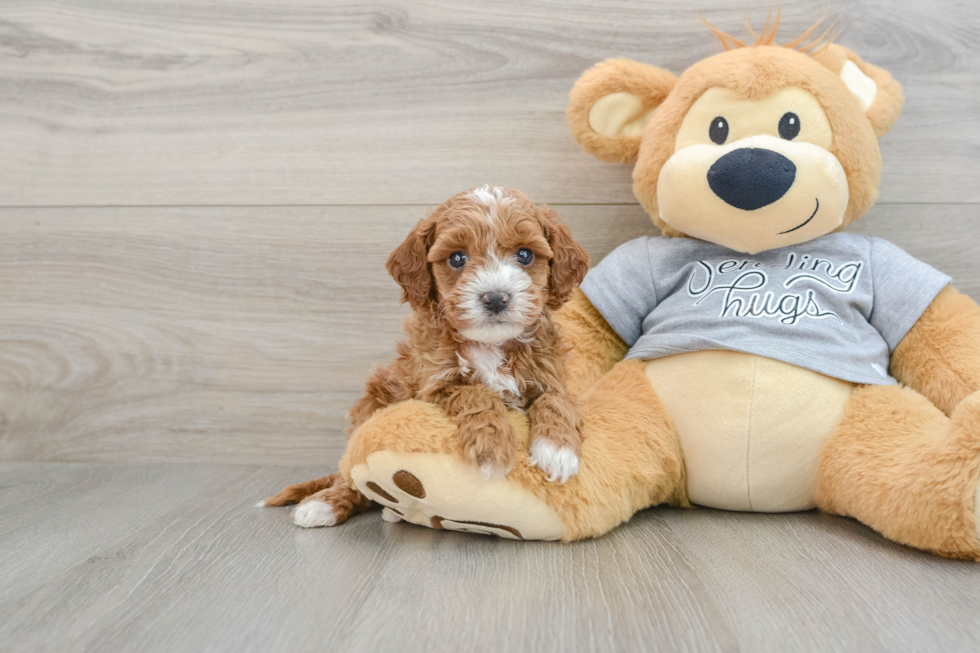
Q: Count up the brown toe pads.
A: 3